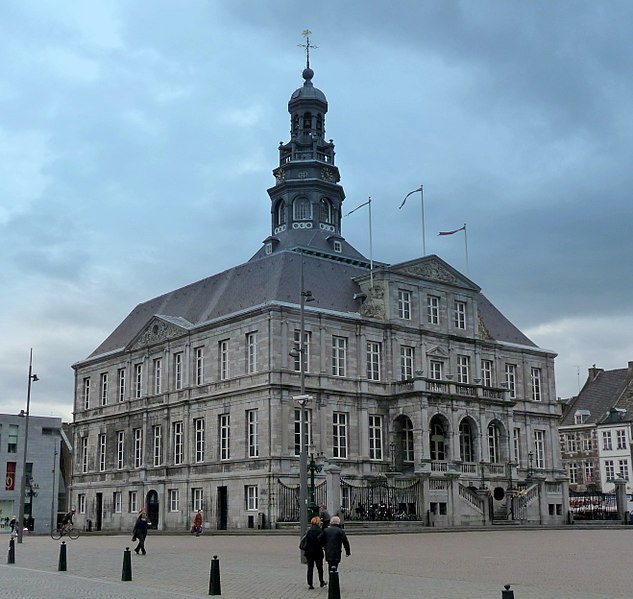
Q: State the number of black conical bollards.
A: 6